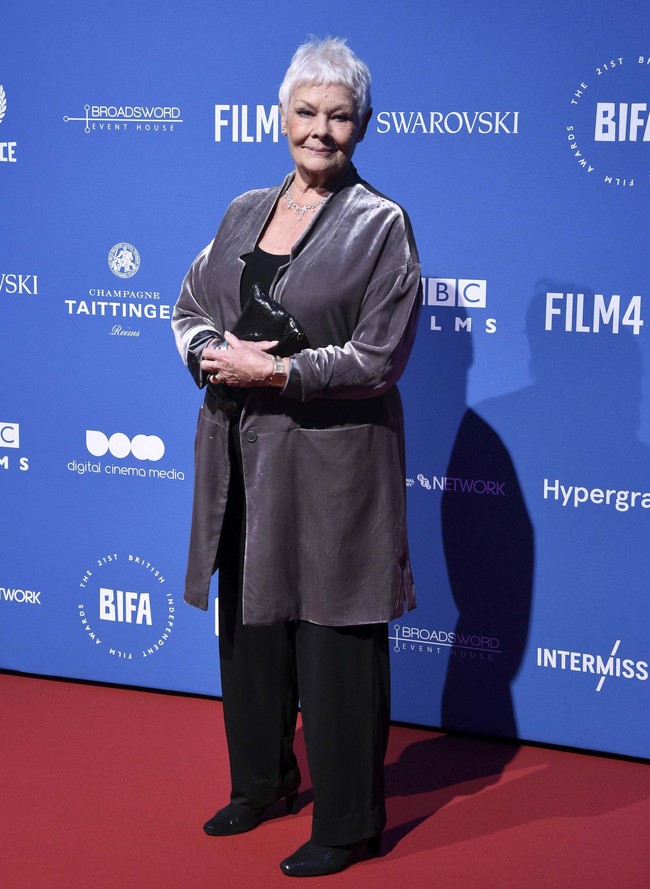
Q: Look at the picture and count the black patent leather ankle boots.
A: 2